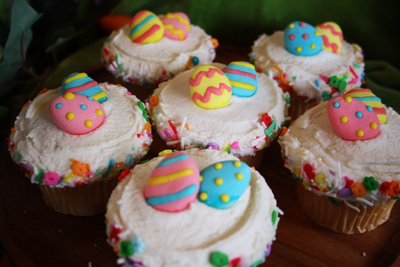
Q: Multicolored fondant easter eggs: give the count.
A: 12